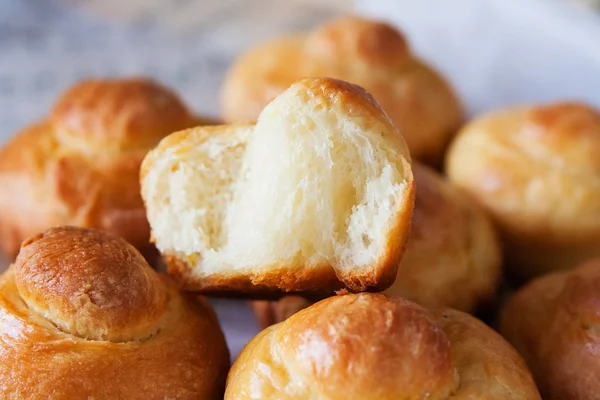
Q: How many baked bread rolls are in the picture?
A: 8